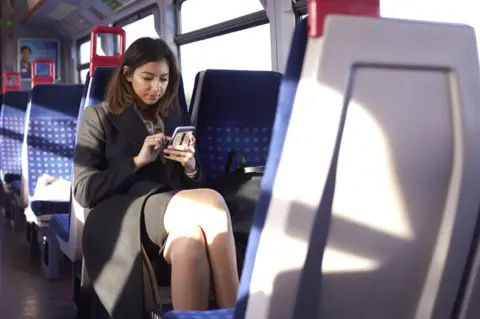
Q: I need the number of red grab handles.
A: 4